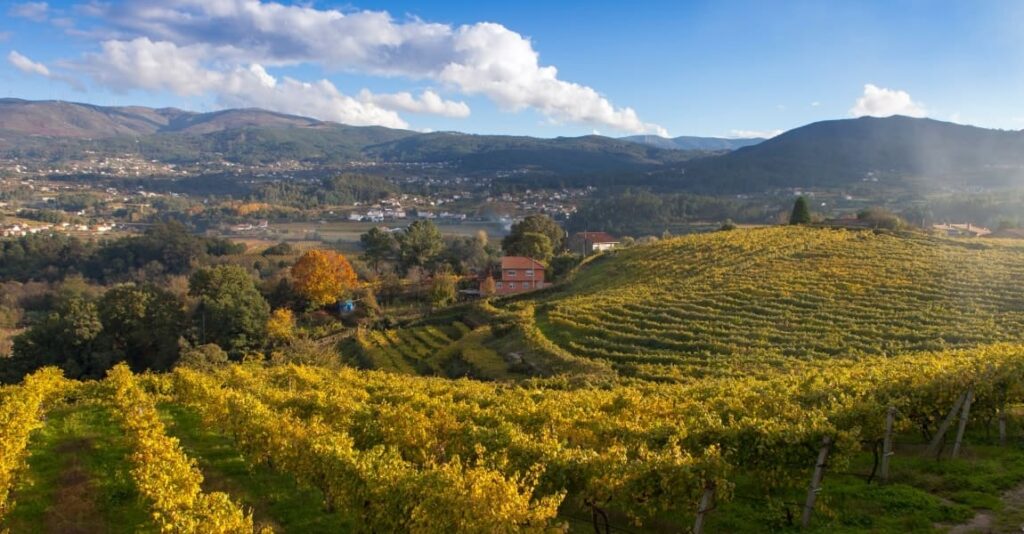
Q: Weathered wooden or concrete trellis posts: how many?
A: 6